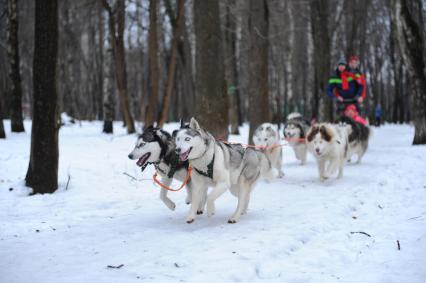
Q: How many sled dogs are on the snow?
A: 6